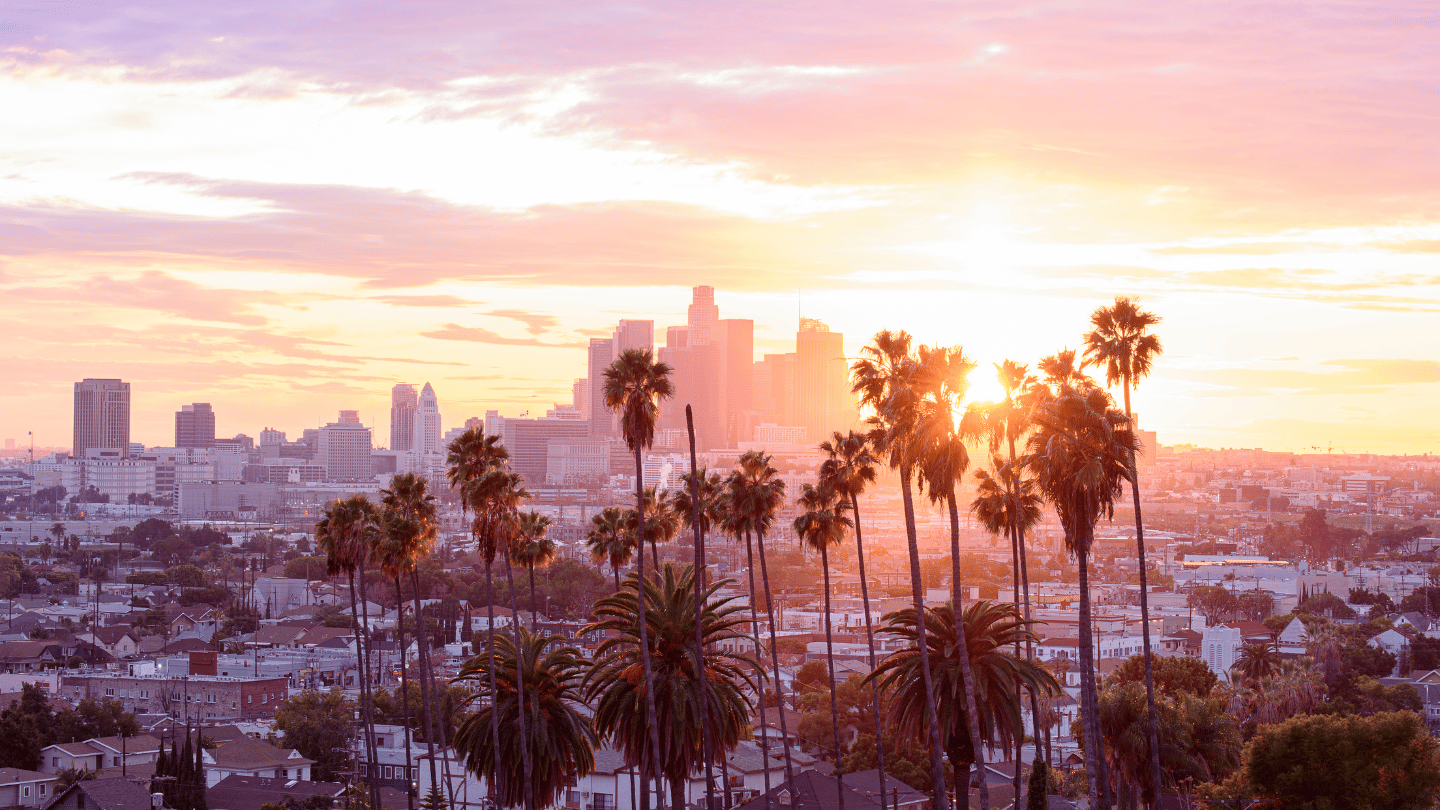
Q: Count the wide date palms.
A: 3